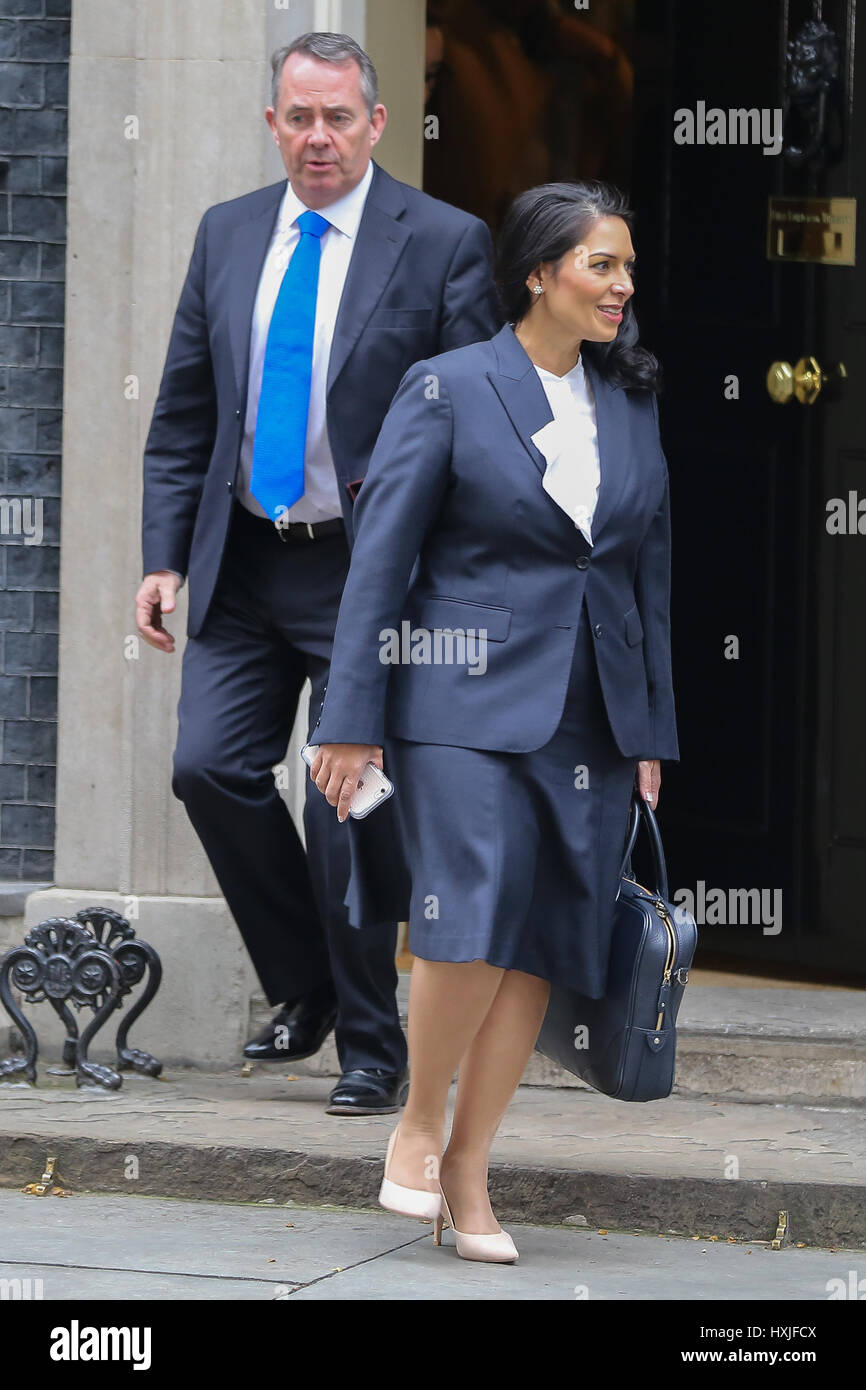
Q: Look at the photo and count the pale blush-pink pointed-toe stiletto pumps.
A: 2